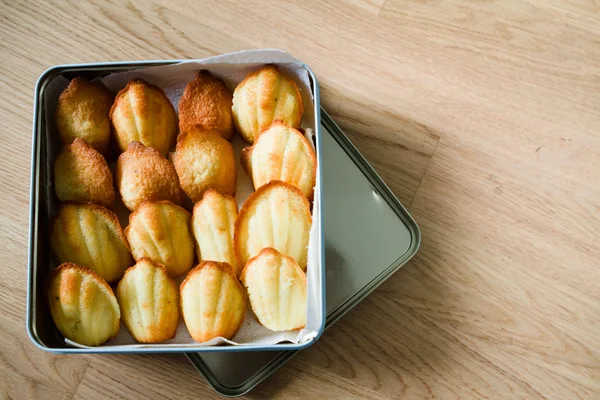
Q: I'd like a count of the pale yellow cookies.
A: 11